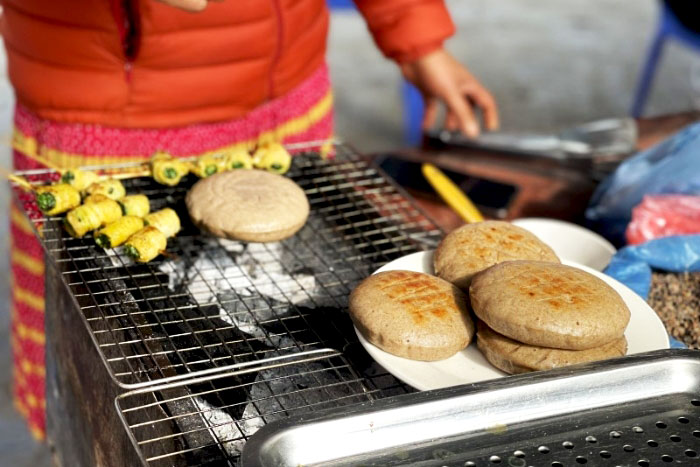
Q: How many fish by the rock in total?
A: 0